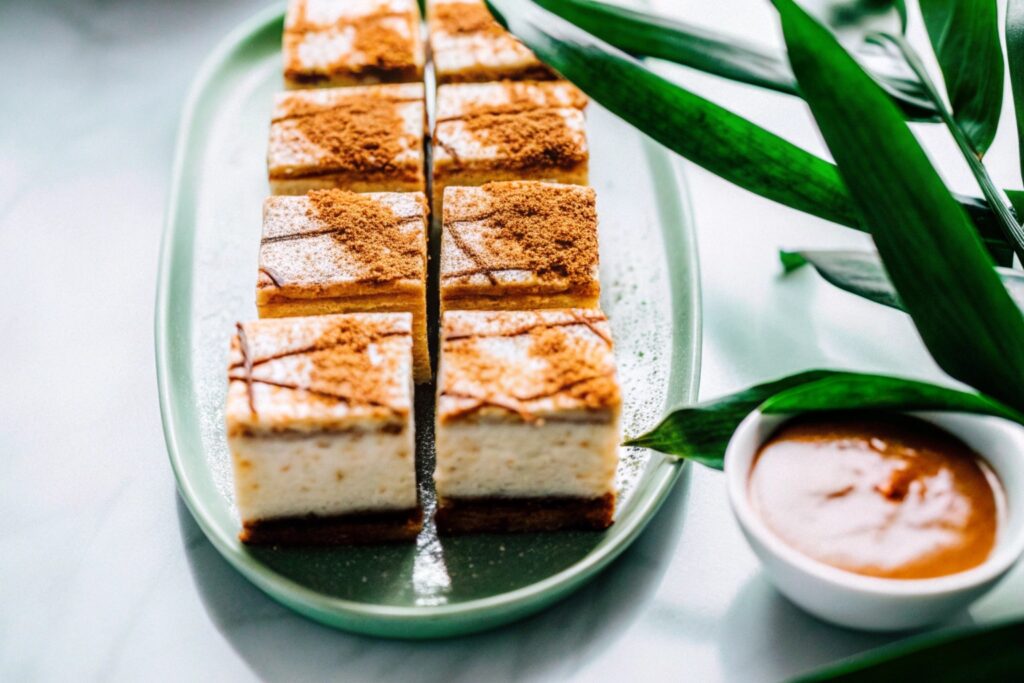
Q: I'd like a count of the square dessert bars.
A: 8